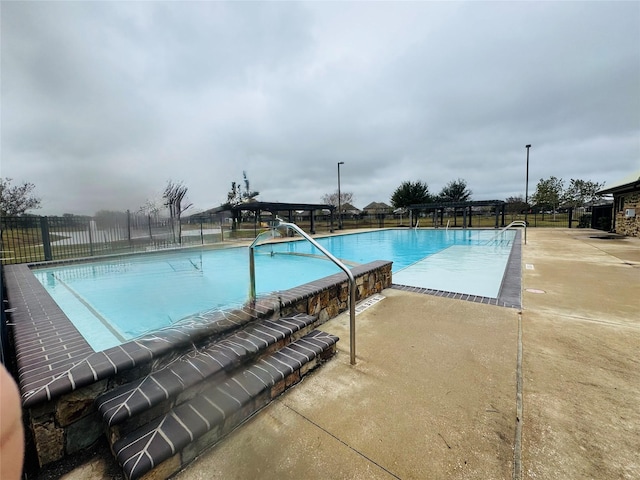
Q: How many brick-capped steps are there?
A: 2